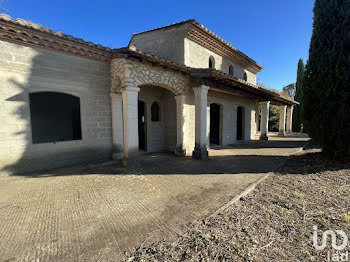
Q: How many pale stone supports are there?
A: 7